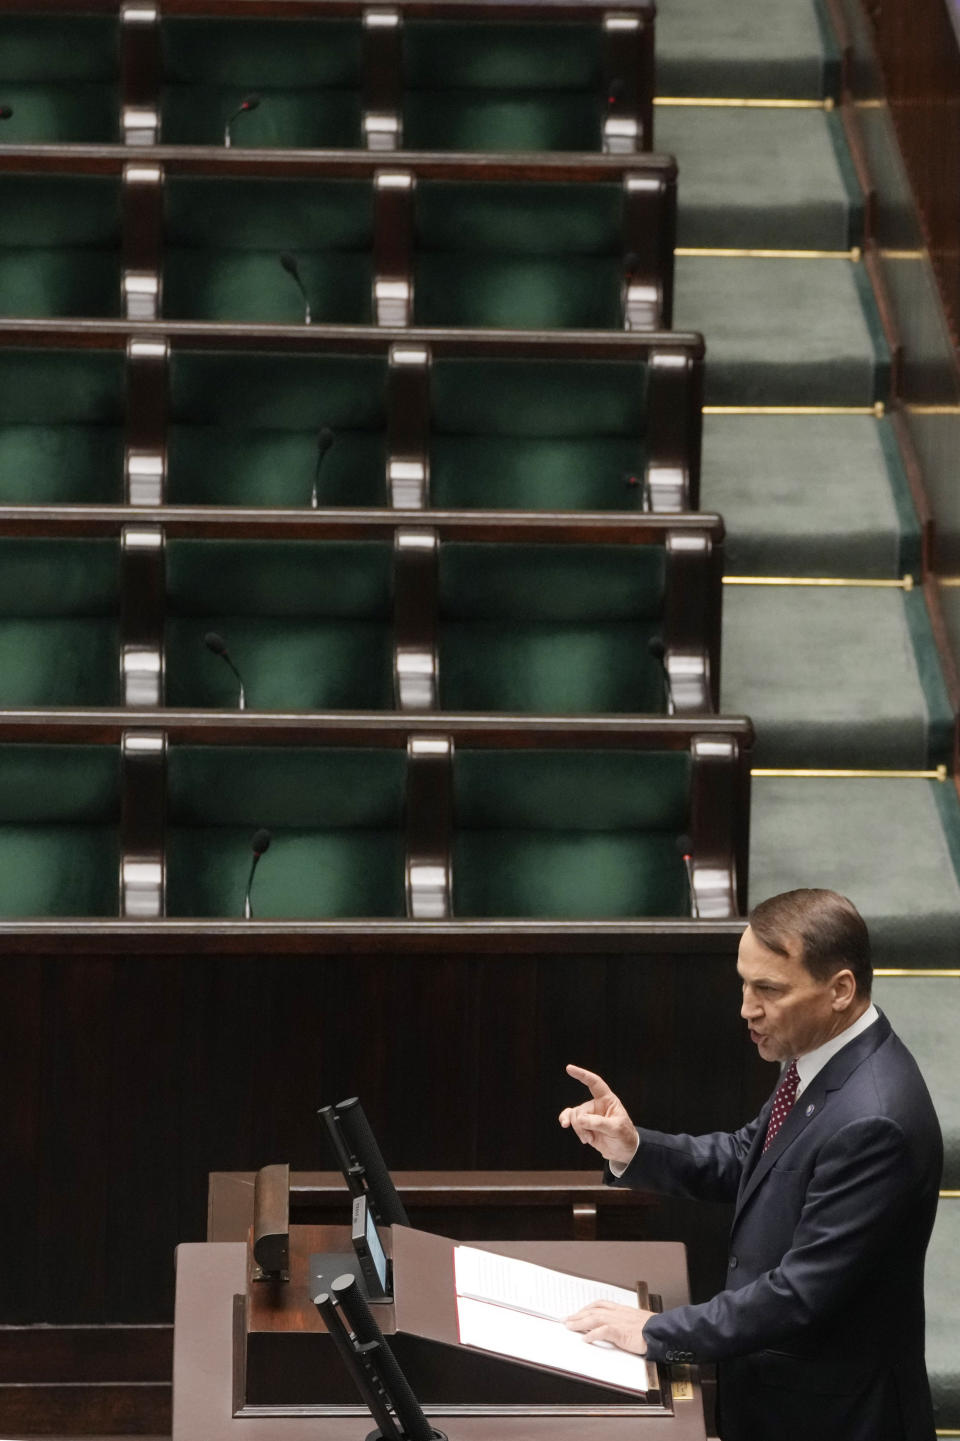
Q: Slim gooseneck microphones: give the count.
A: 11